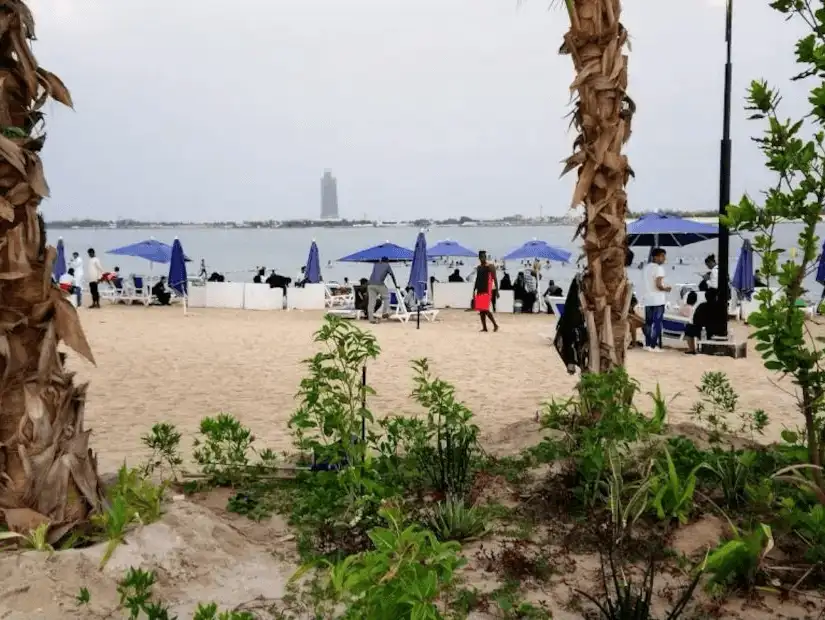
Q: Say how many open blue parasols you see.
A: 5